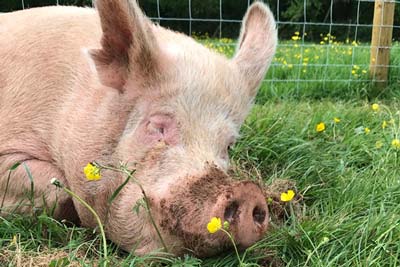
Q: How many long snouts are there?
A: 1